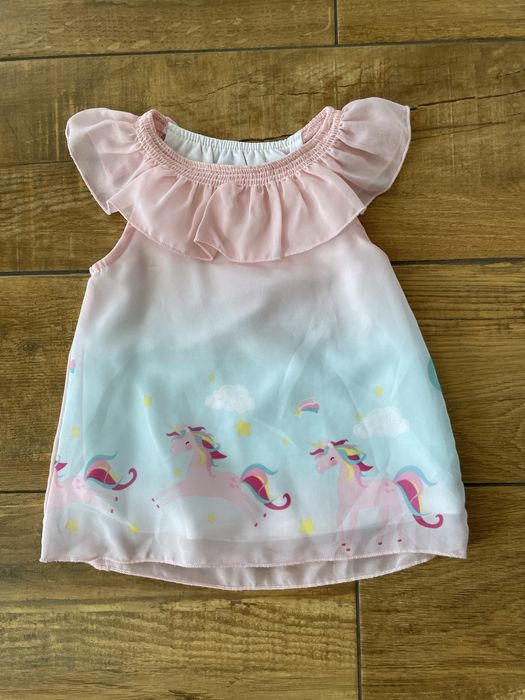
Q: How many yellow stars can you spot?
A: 13